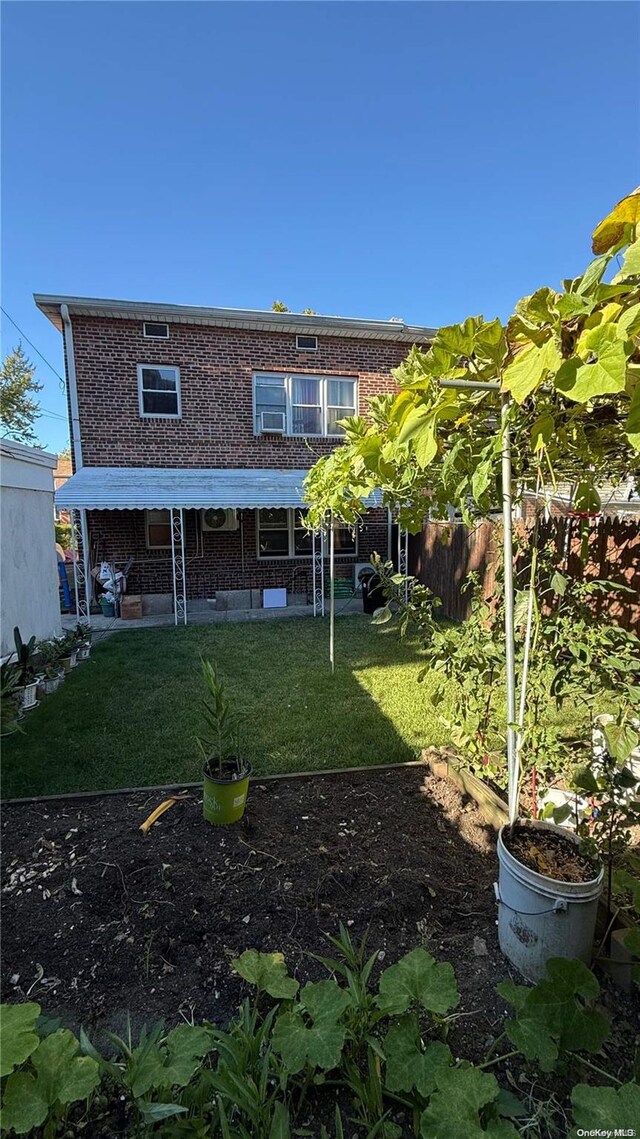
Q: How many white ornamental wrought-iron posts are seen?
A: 4